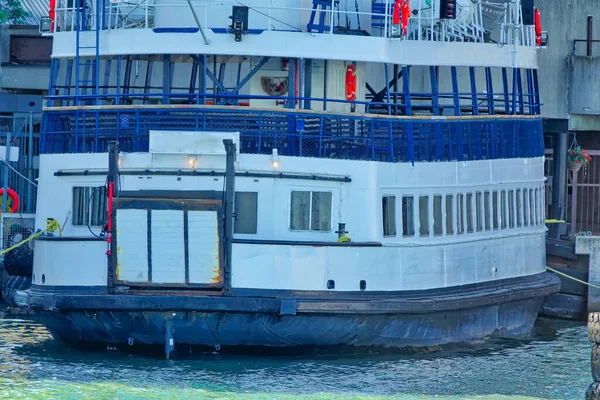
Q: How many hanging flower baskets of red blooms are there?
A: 1